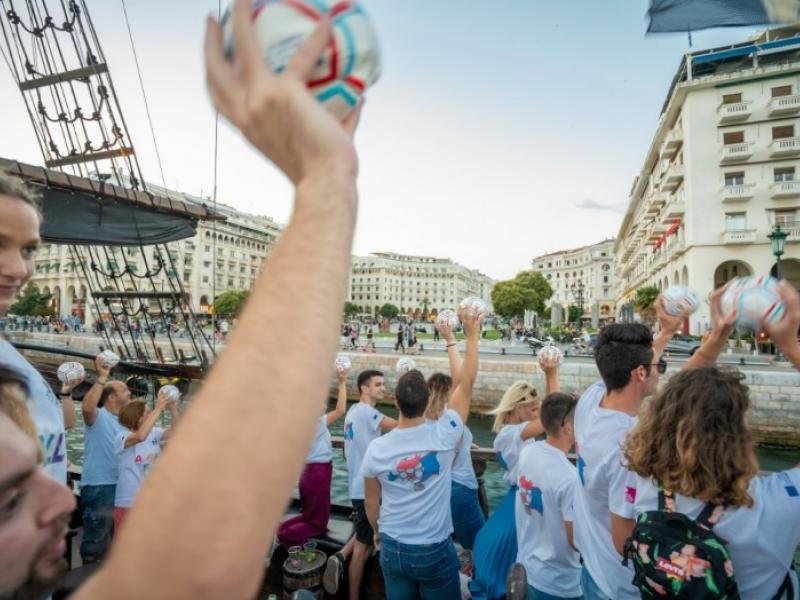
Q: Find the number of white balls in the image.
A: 11